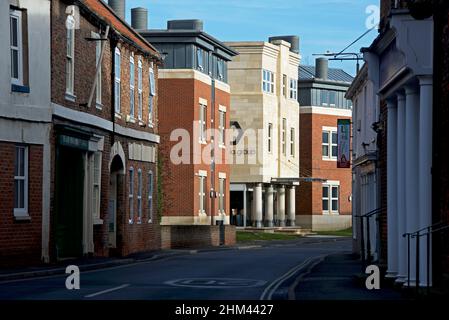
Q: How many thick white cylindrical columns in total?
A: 8